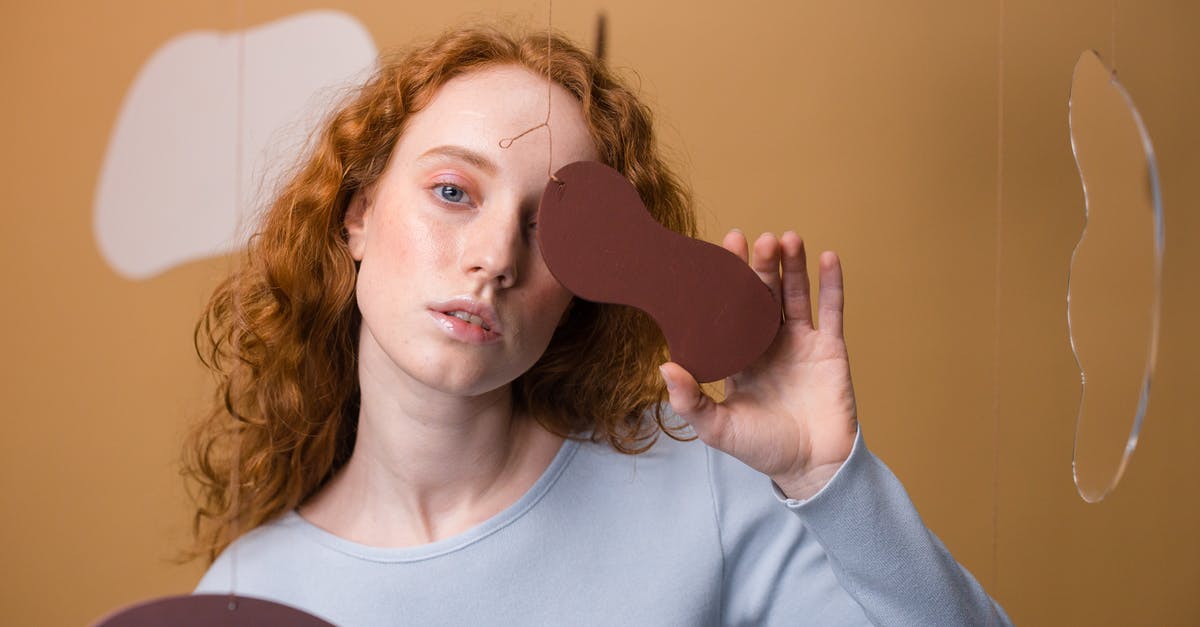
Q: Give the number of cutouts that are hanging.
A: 4